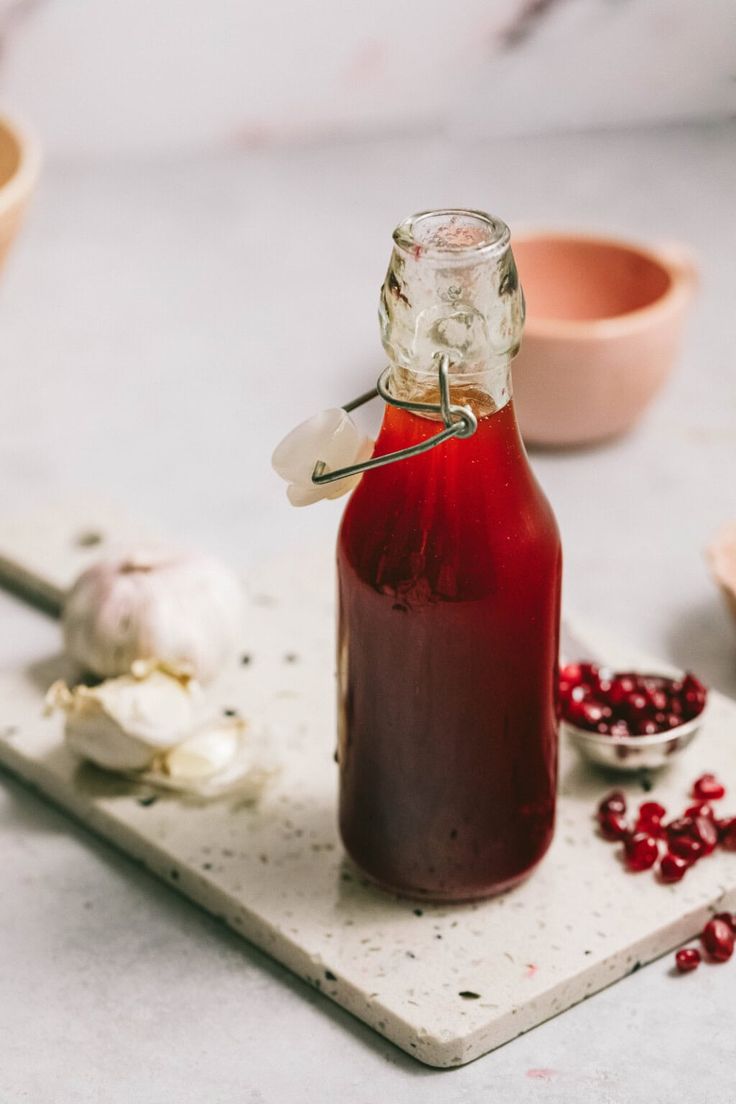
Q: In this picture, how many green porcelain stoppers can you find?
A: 0